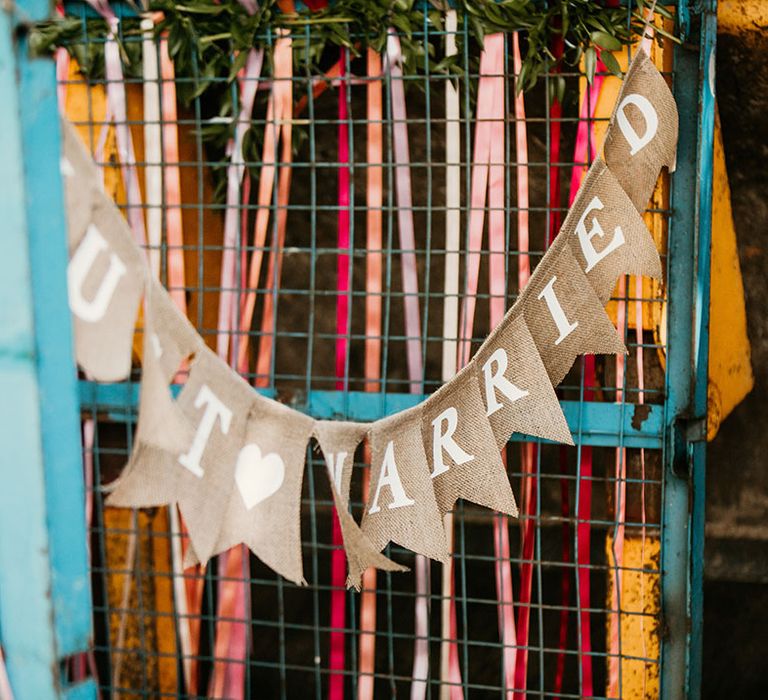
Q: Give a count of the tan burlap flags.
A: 12